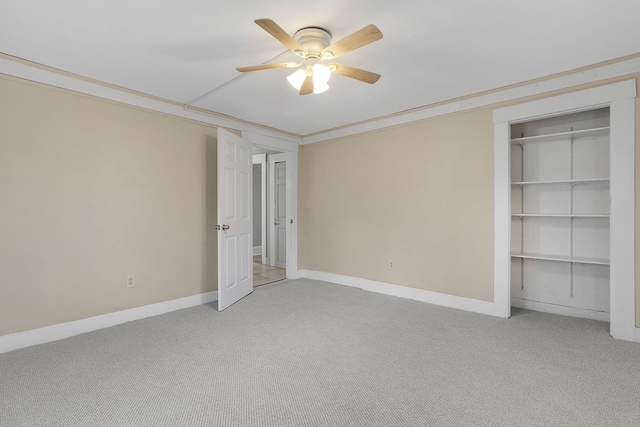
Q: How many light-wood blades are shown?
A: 5